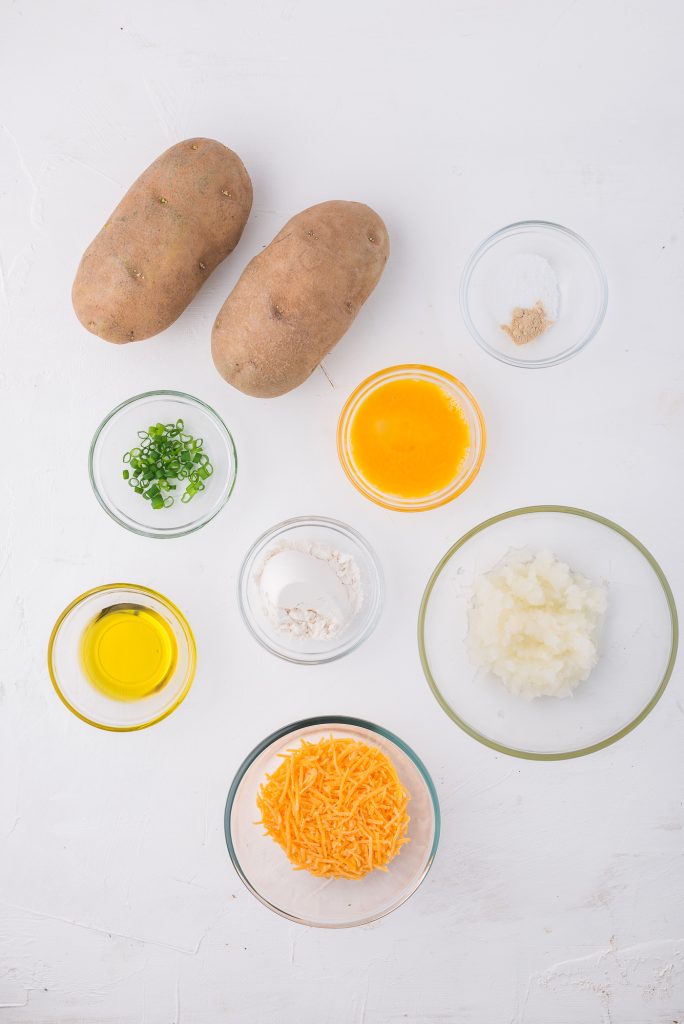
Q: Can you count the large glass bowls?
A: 2